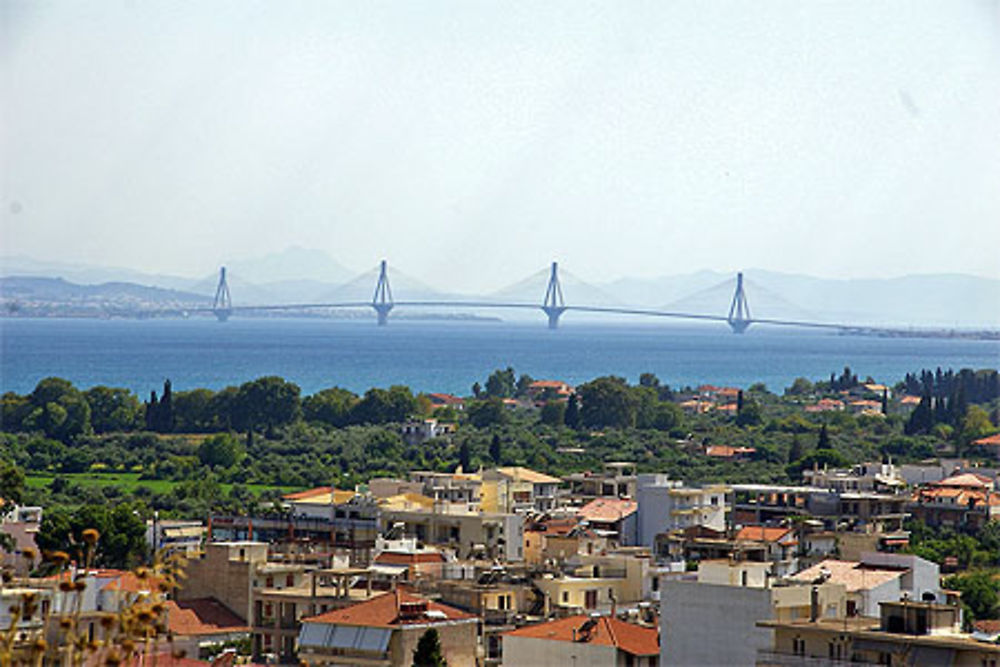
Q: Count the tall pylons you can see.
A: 4